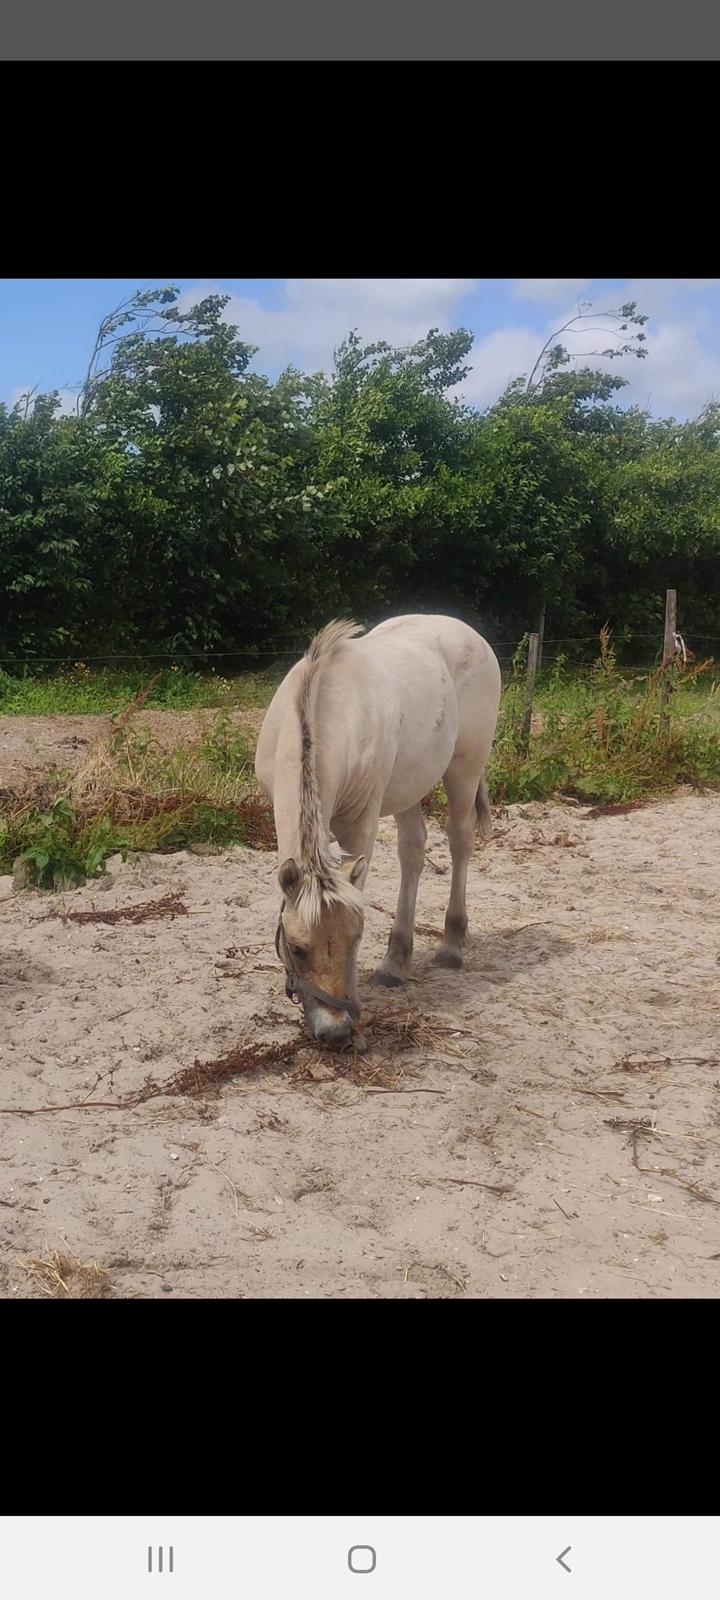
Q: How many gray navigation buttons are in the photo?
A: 3